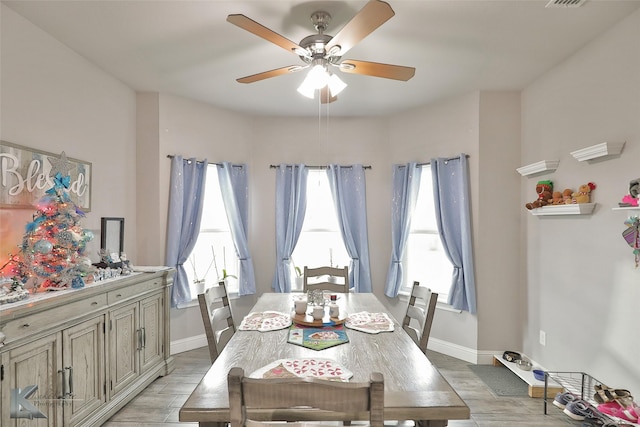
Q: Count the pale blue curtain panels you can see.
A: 6